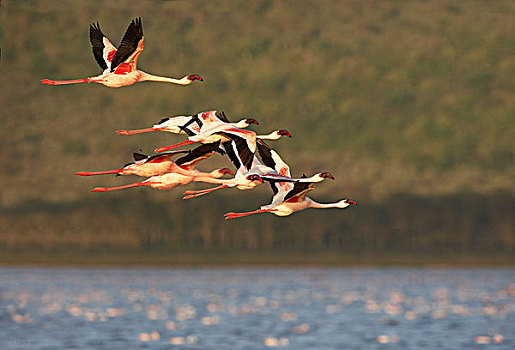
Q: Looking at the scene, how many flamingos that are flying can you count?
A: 7